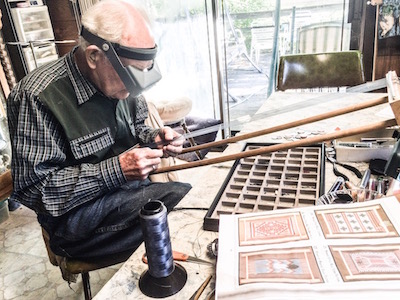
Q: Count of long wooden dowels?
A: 2